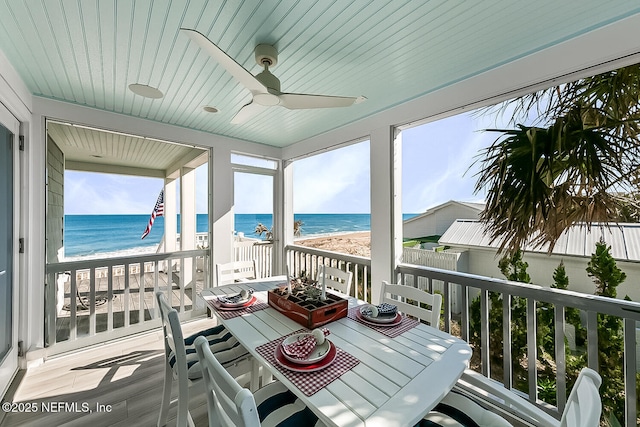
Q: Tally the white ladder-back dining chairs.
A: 6